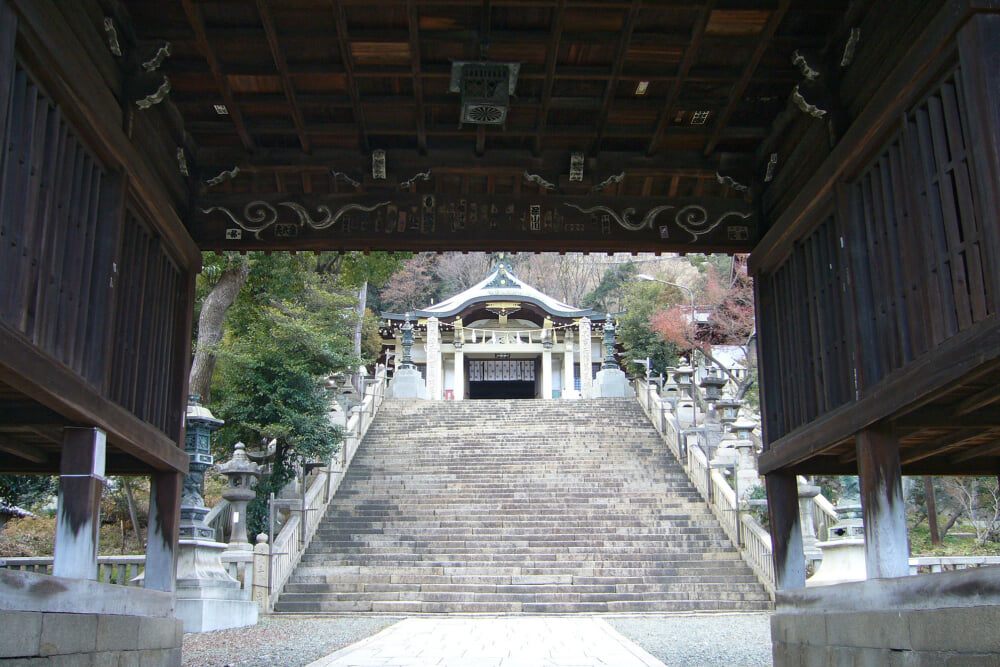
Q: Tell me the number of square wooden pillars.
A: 4